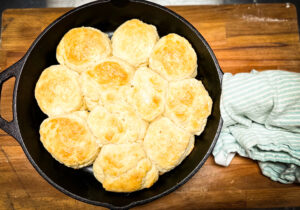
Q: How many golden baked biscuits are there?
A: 11